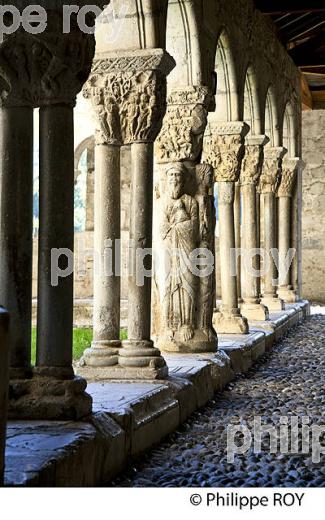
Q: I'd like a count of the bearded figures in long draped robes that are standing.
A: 1